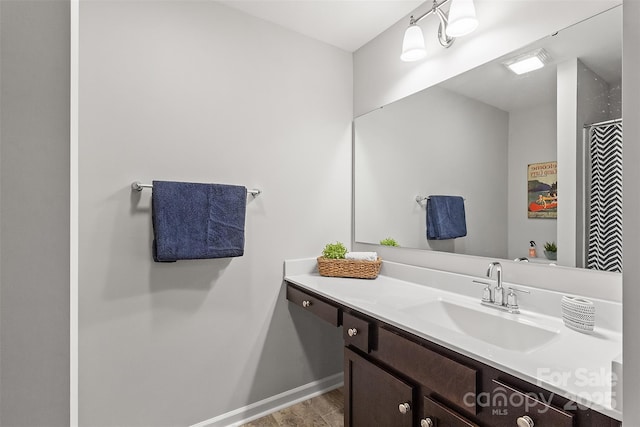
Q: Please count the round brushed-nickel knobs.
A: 5